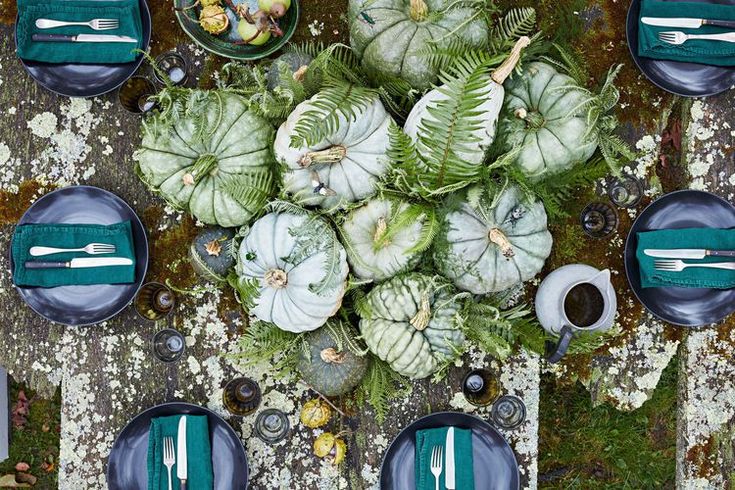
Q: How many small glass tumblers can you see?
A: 10